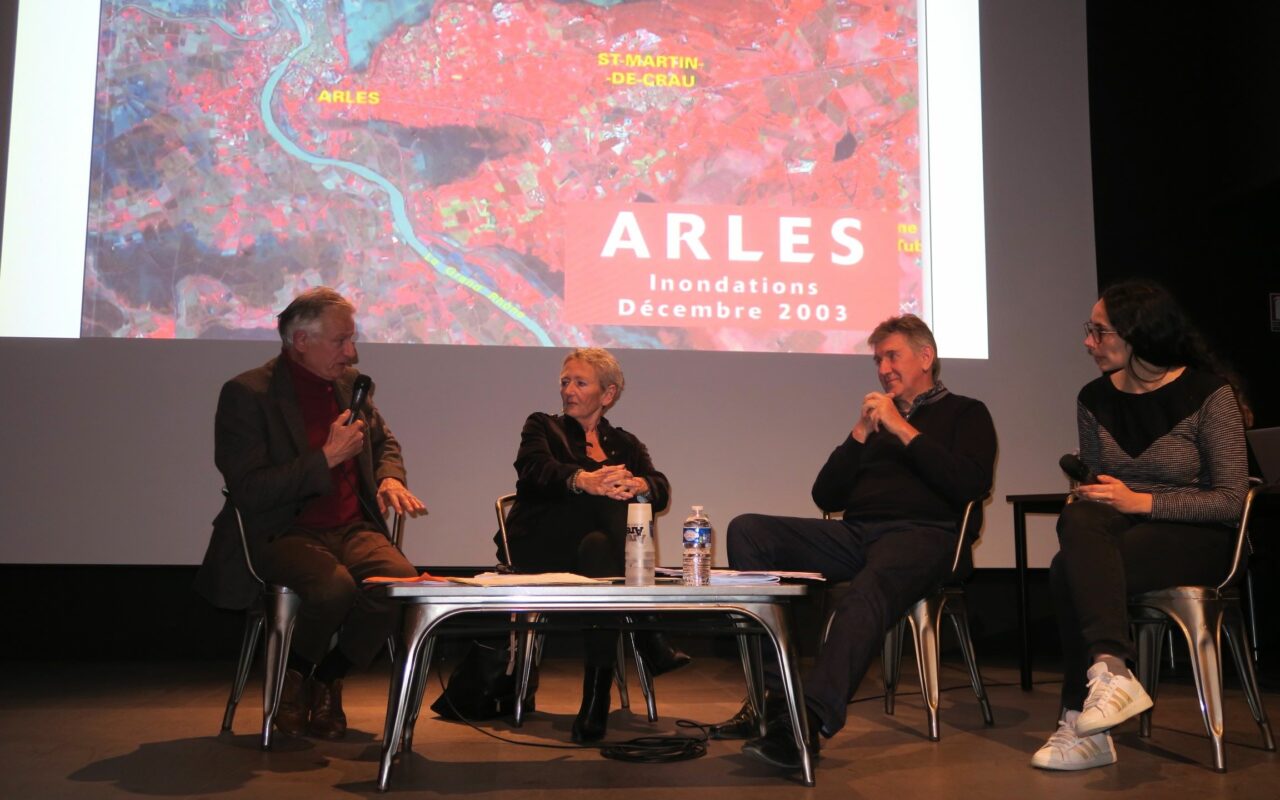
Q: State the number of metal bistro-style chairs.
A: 4